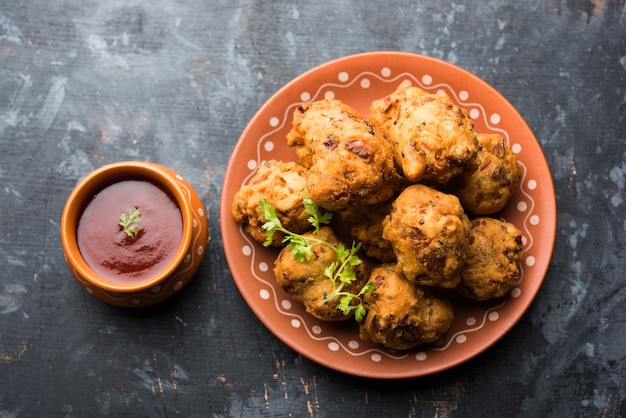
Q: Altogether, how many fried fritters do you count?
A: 9